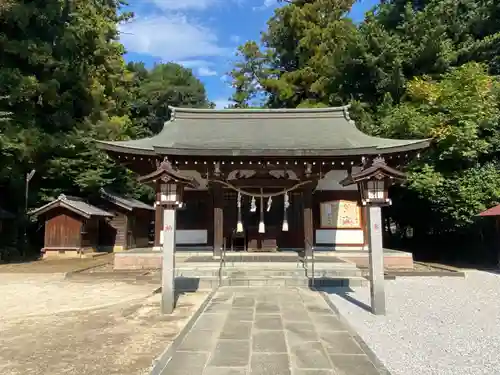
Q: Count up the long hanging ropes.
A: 3